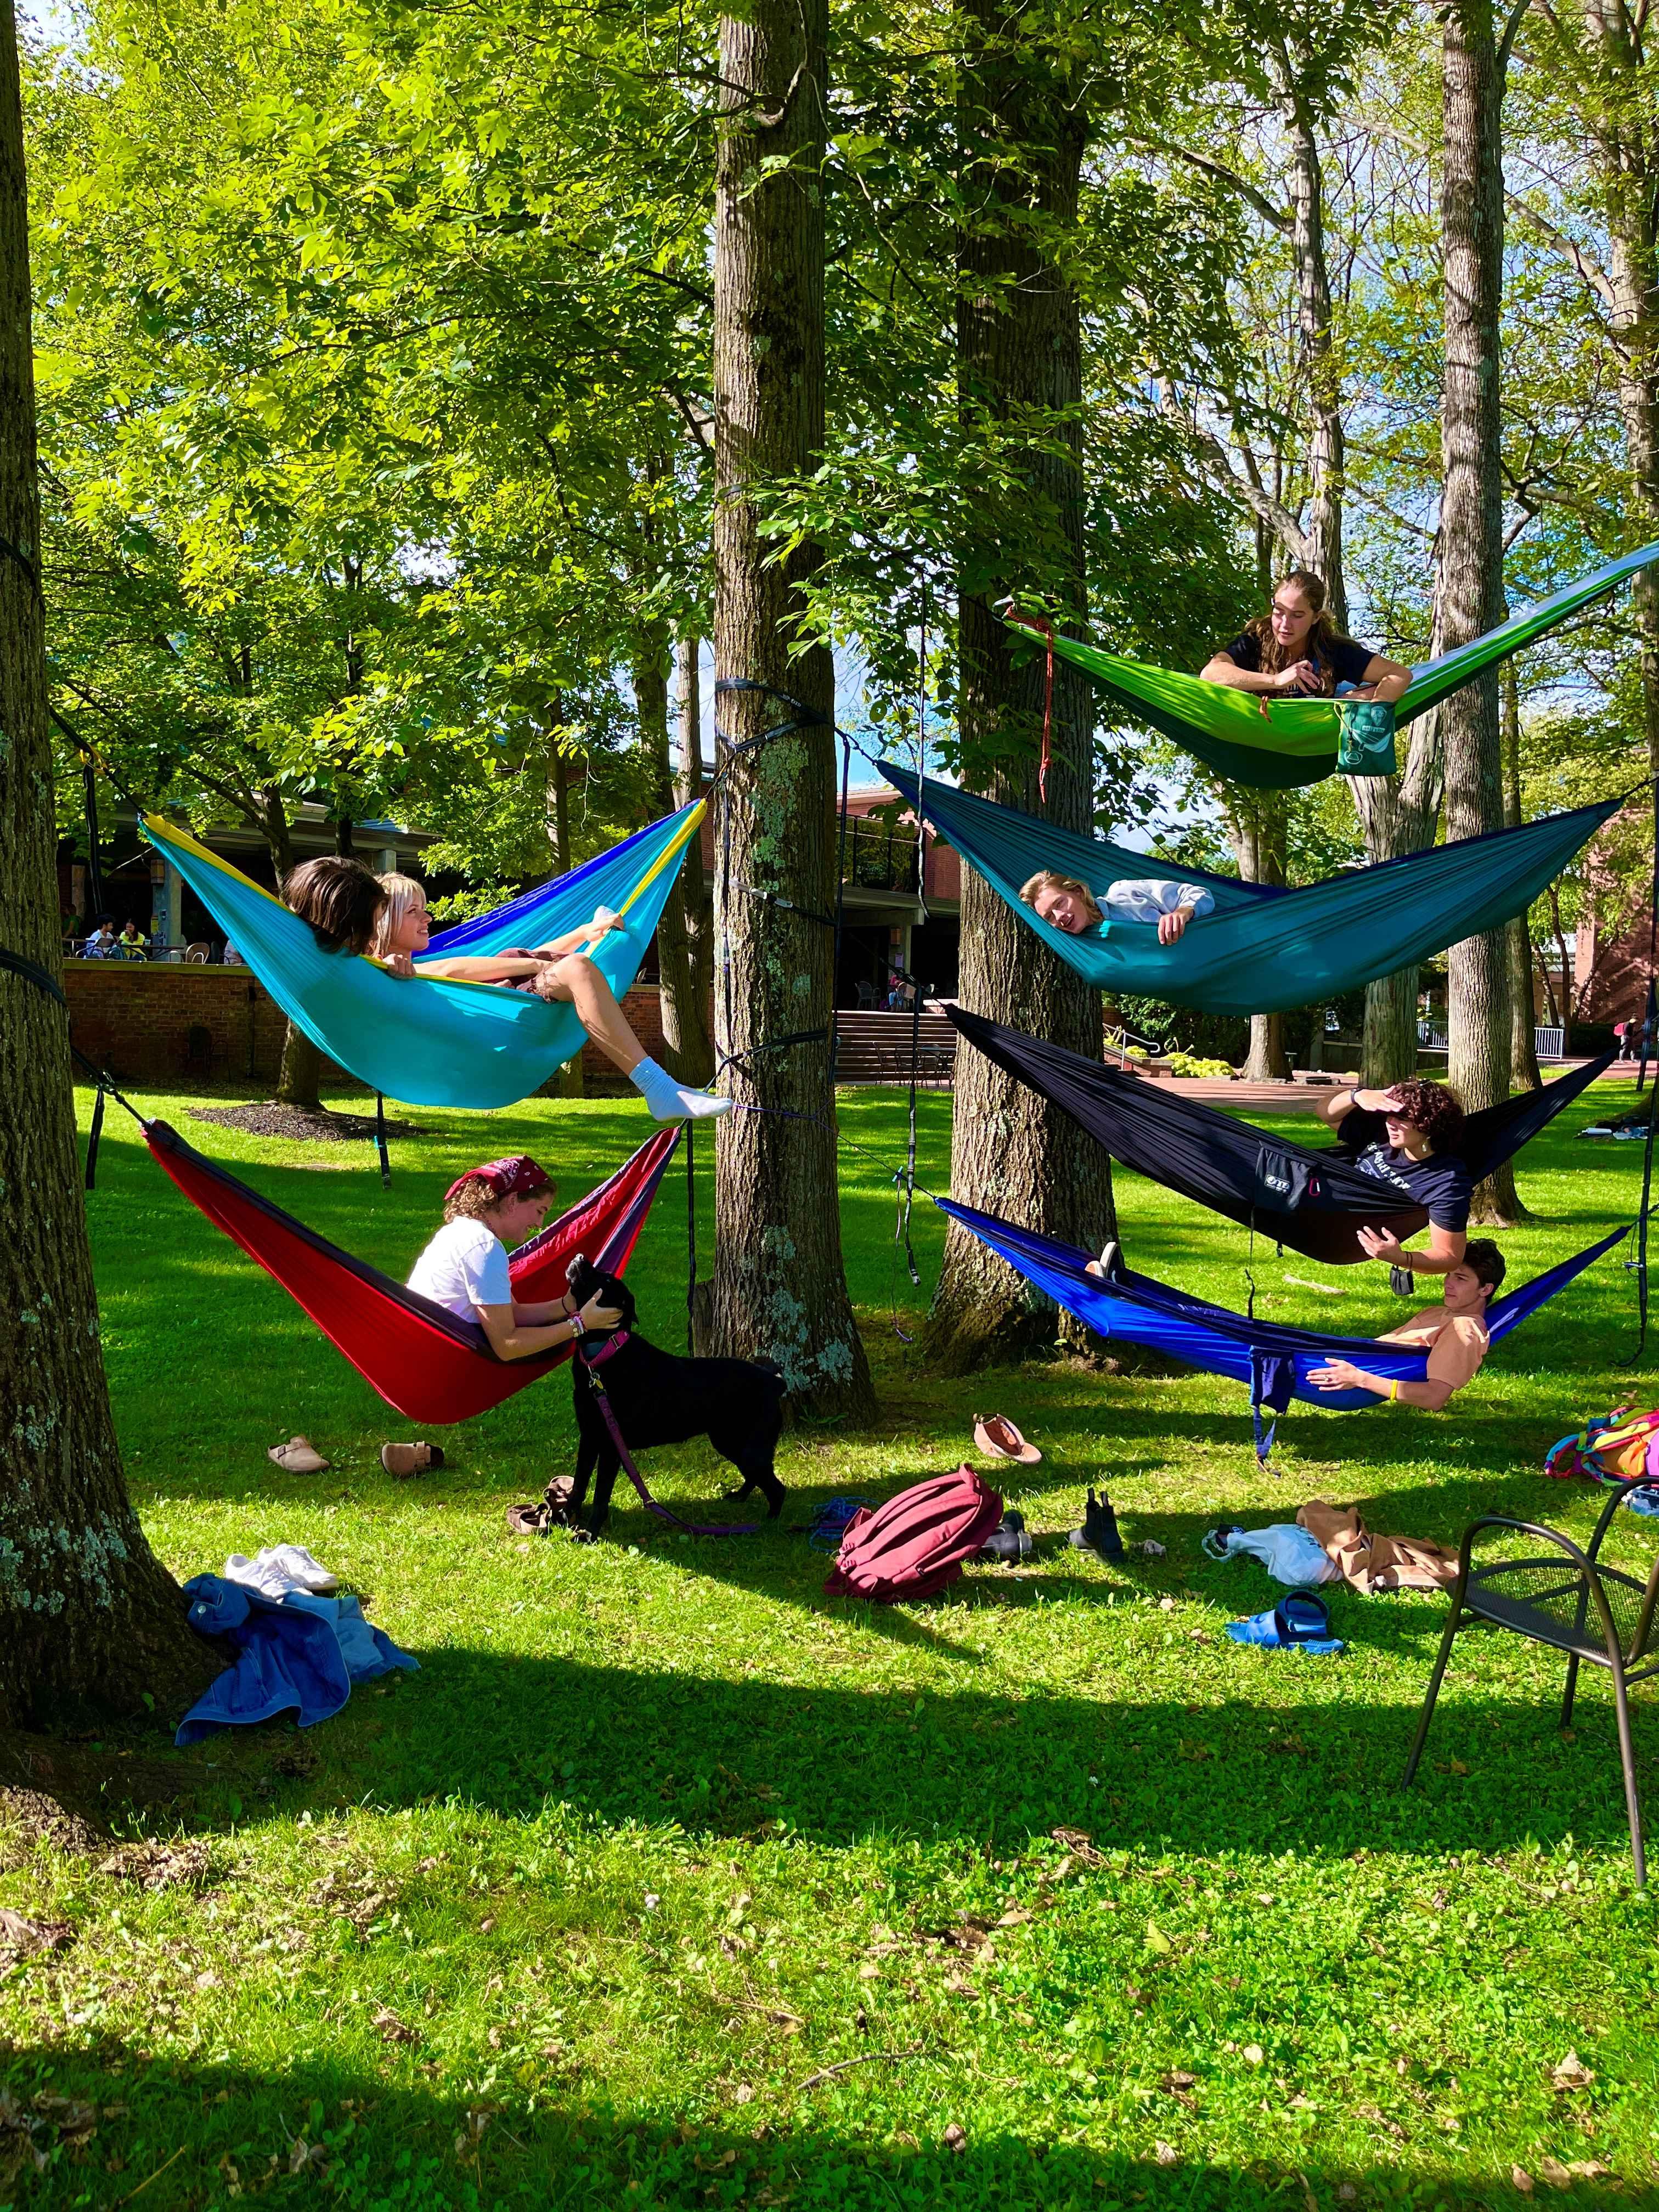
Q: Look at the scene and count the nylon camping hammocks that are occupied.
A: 6